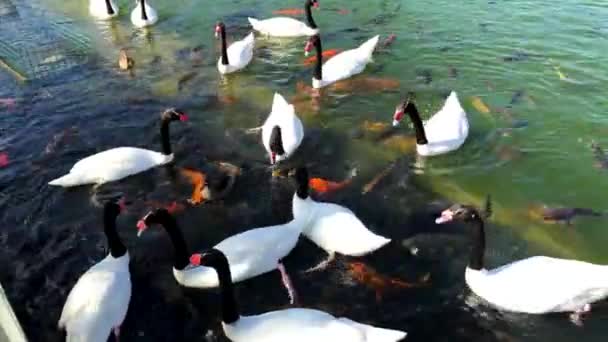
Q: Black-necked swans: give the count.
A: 13